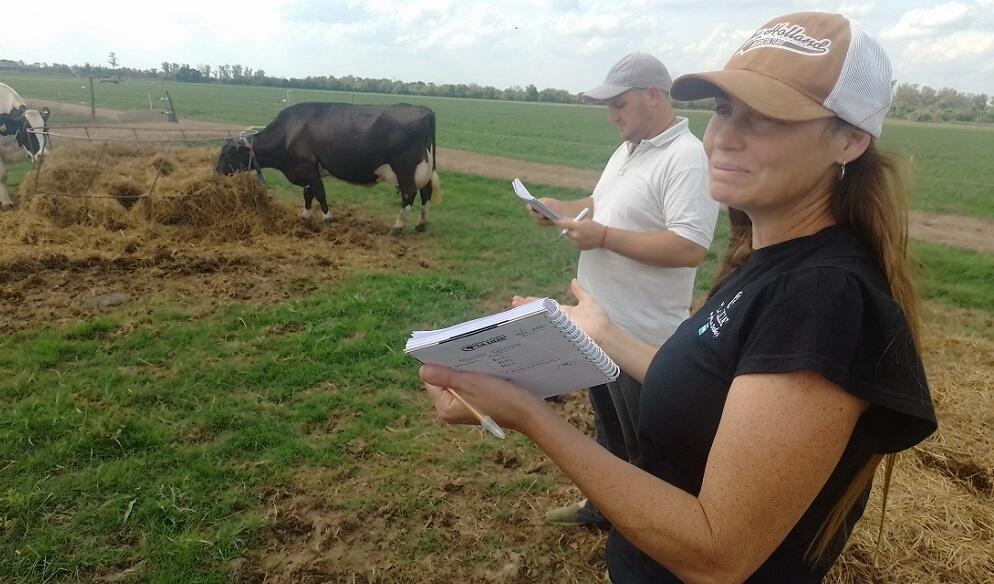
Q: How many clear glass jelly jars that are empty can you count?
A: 0